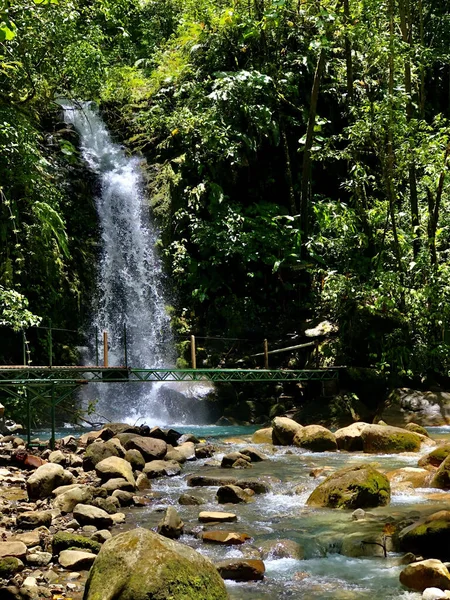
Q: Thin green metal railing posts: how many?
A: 4